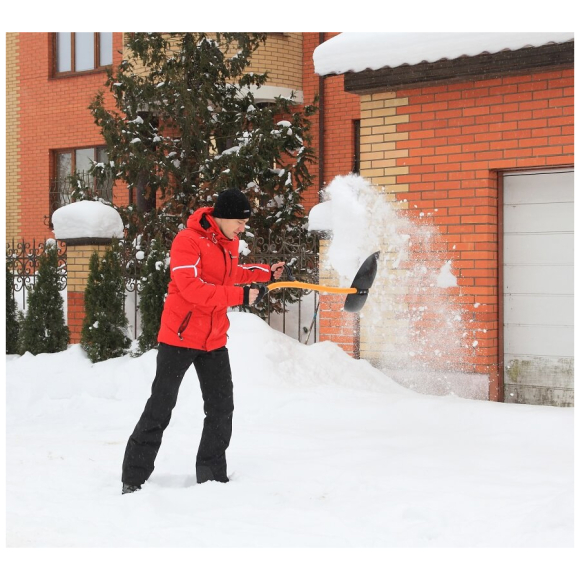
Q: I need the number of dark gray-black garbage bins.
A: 0